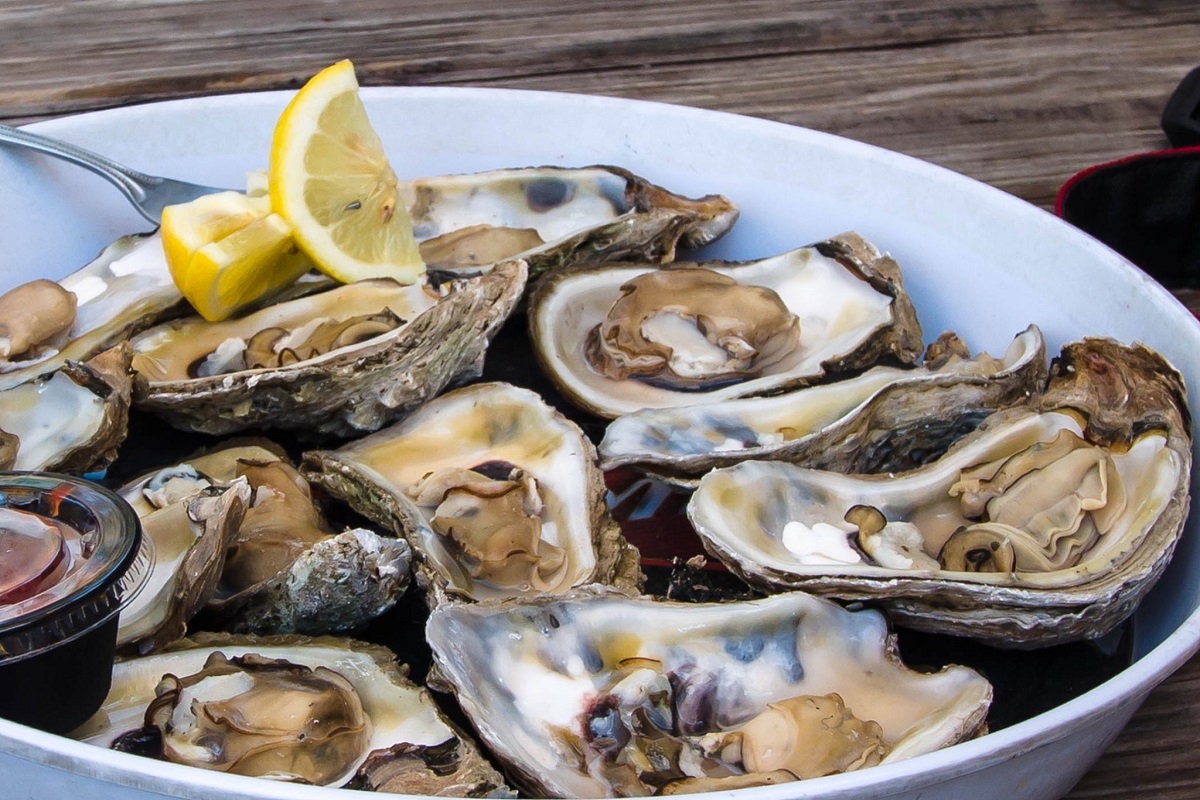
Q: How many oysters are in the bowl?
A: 12